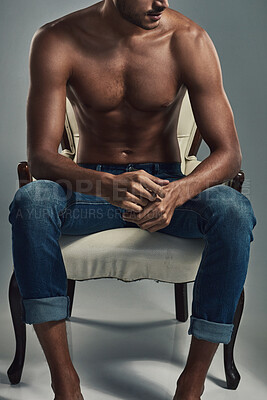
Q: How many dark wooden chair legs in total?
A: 4